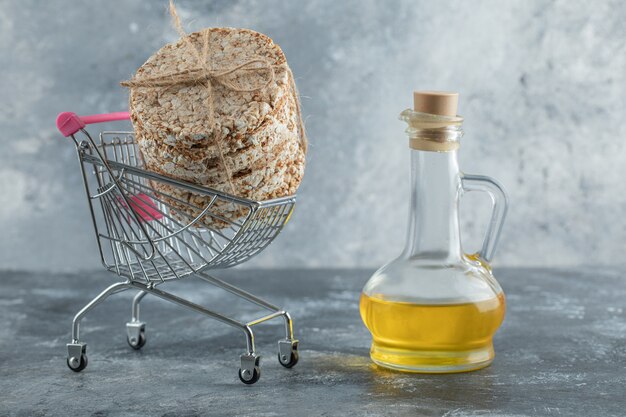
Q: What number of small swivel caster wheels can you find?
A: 4